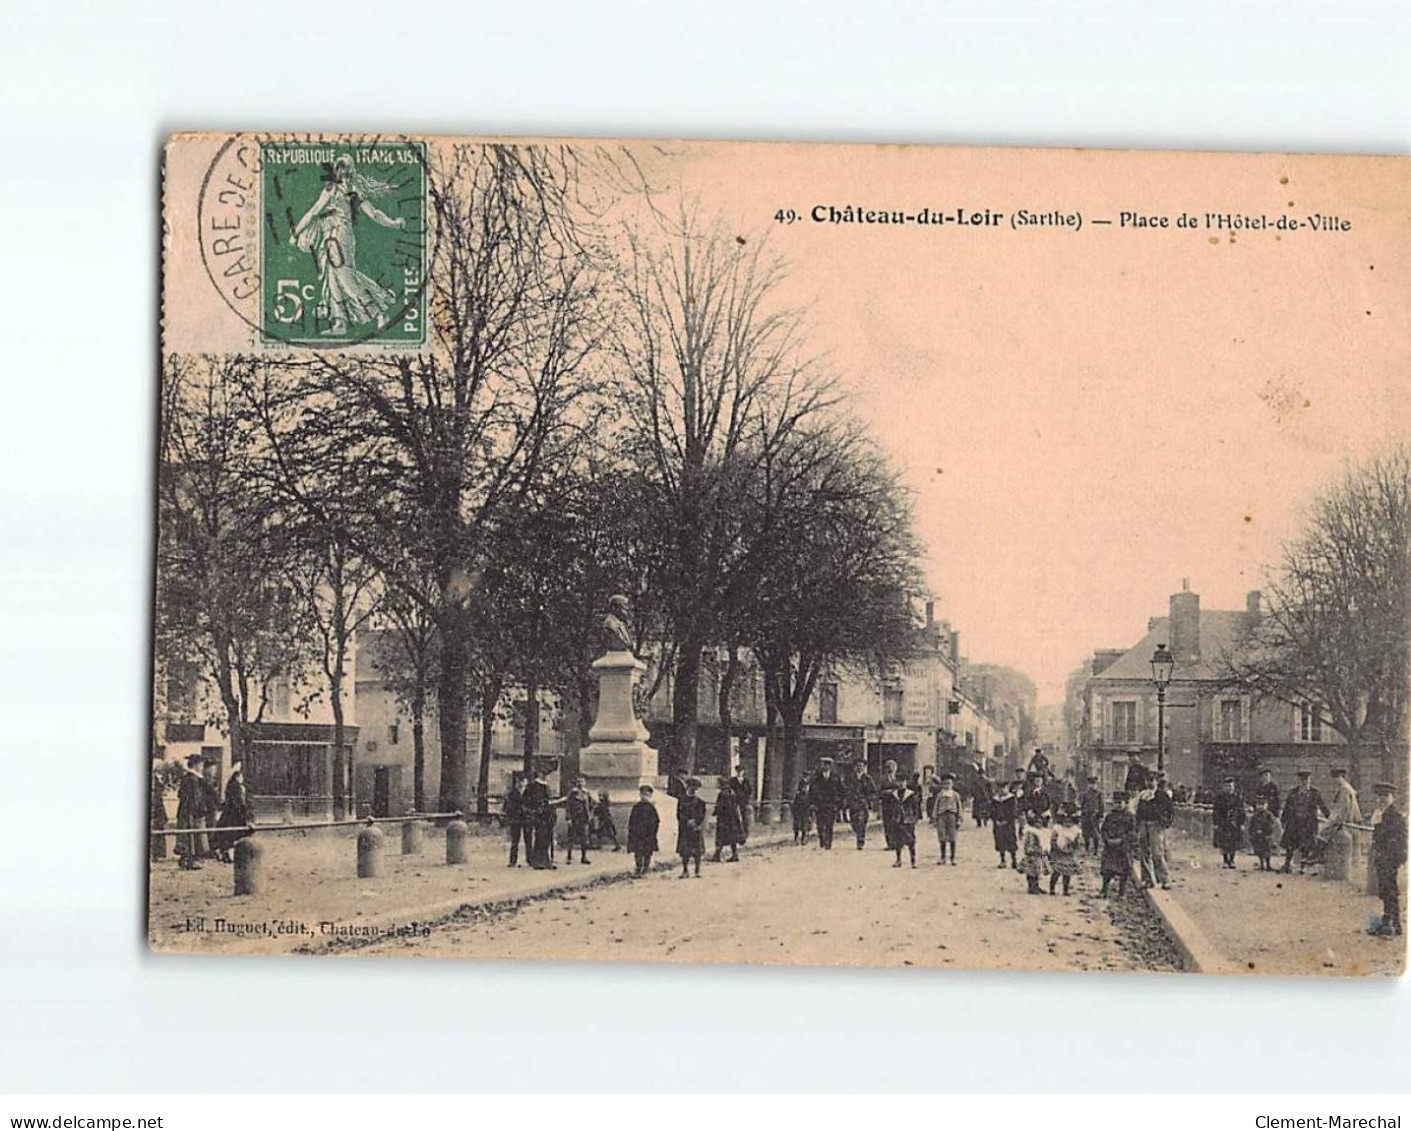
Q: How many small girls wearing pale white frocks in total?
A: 2